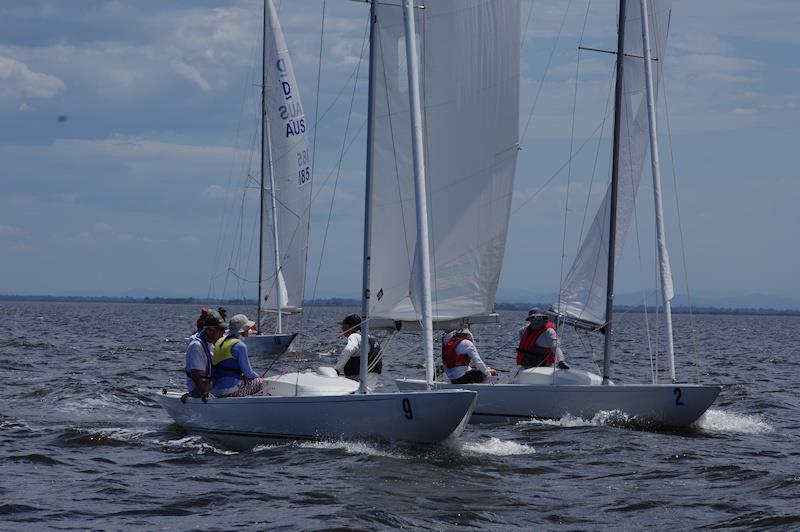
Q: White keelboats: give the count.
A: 3